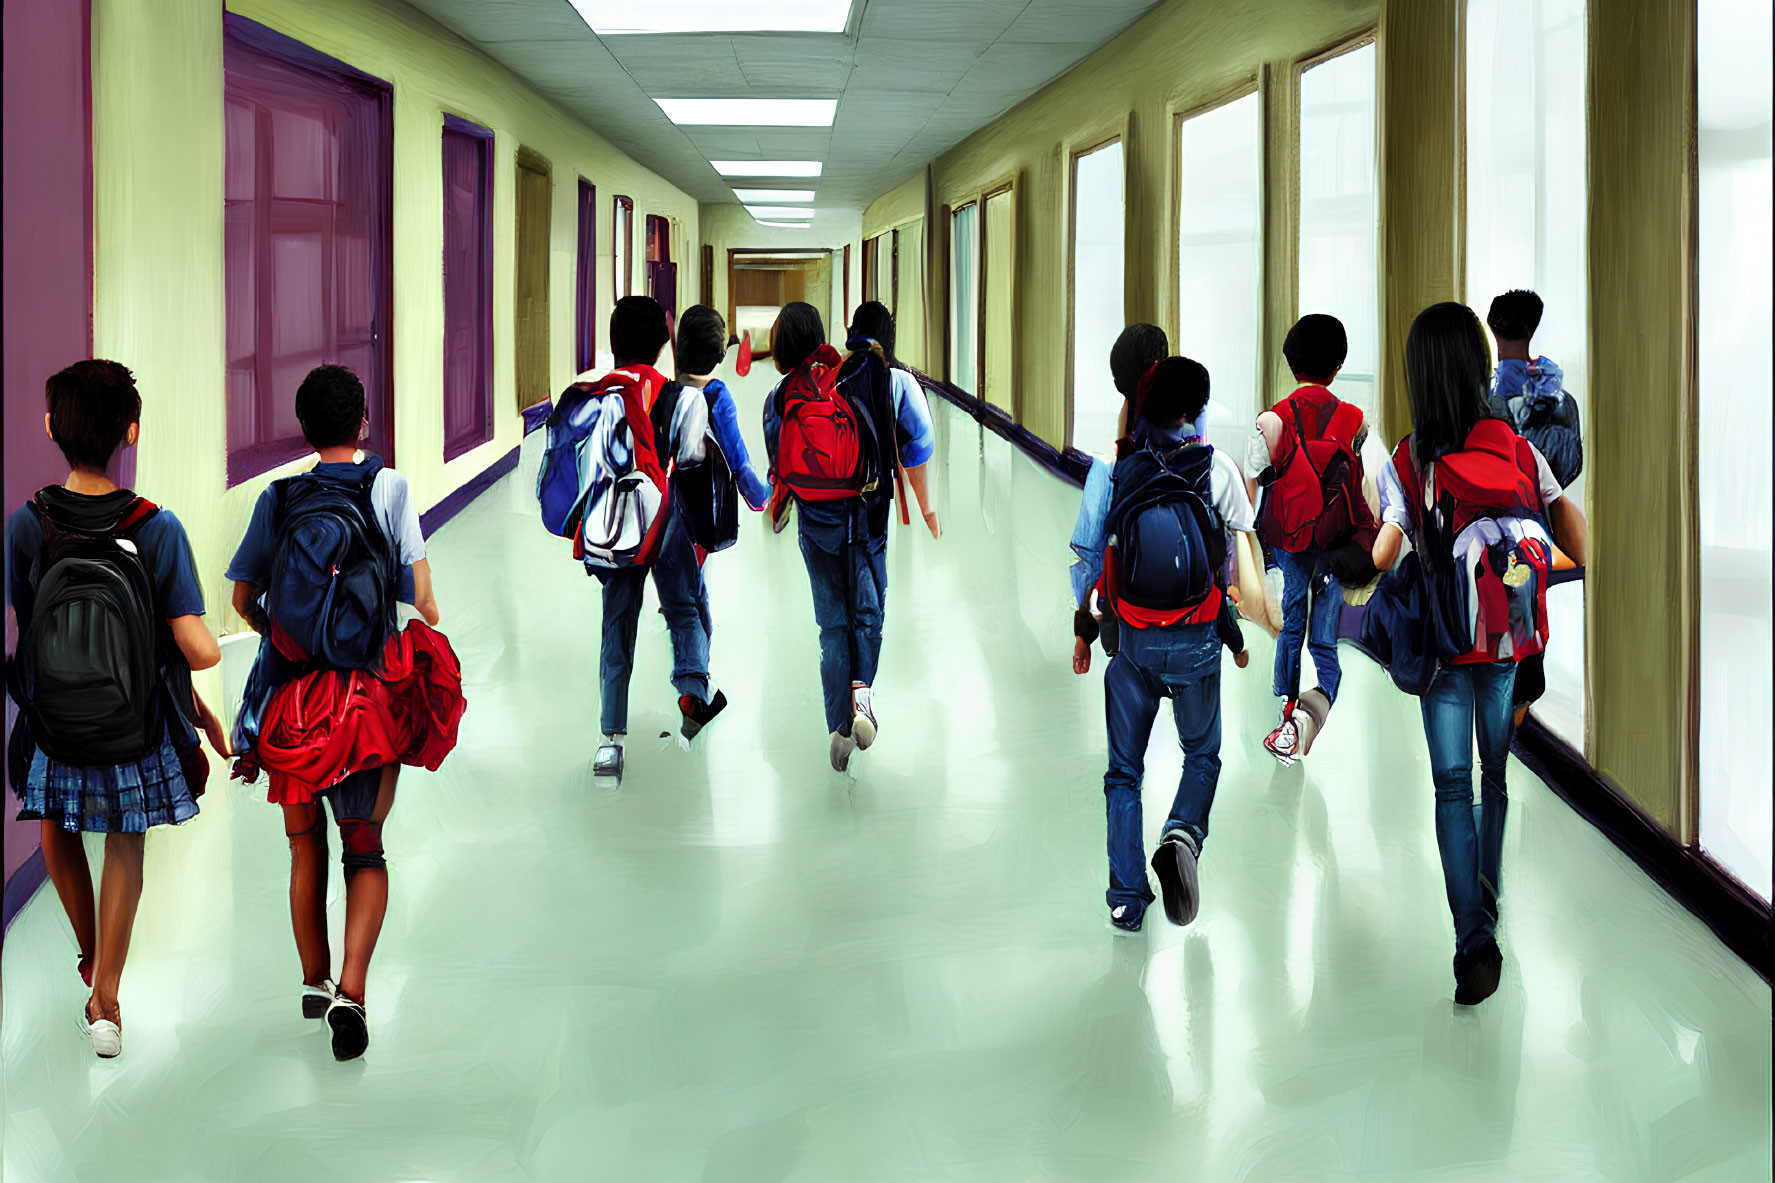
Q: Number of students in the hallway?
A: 11